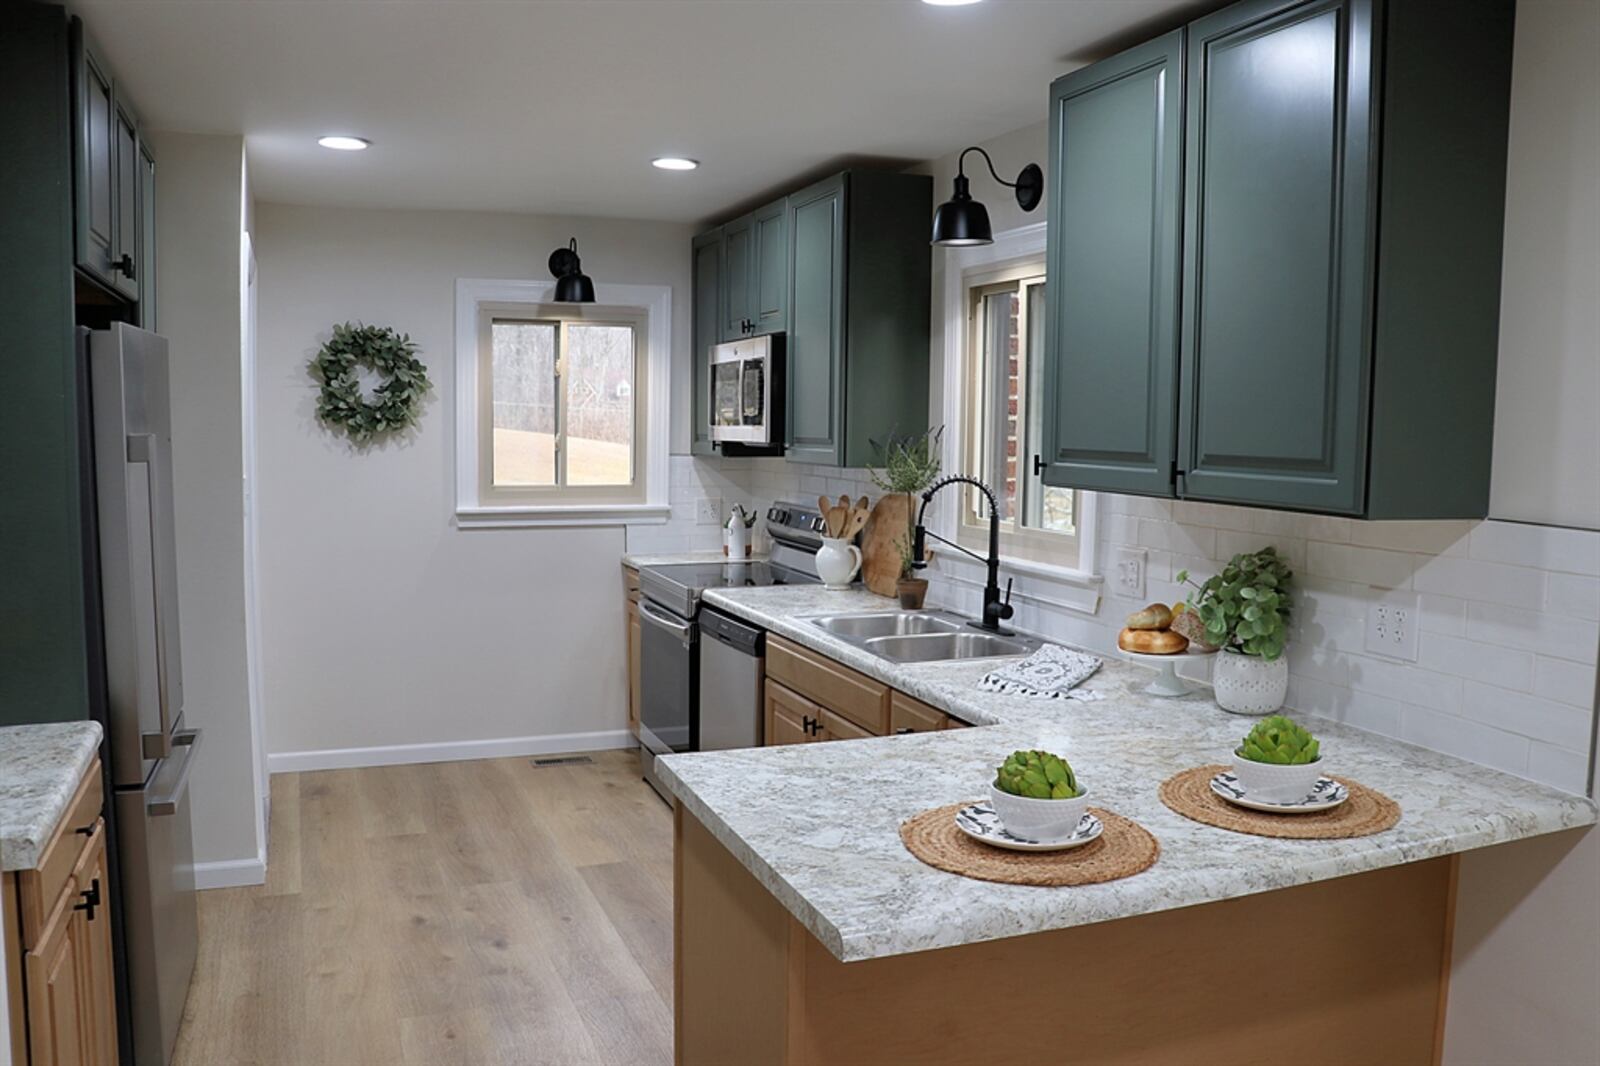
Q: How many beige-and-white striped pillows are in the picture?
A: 0